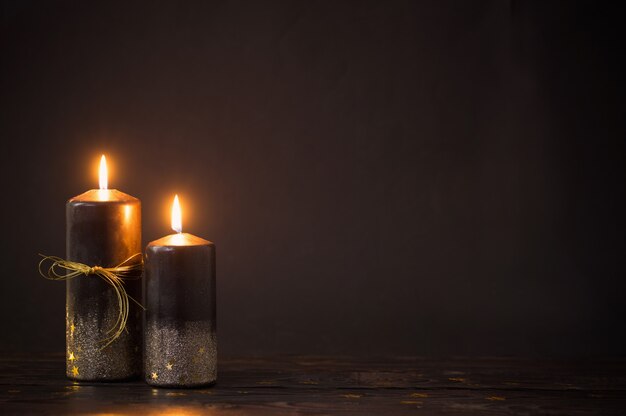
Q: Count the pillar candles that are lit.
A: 2